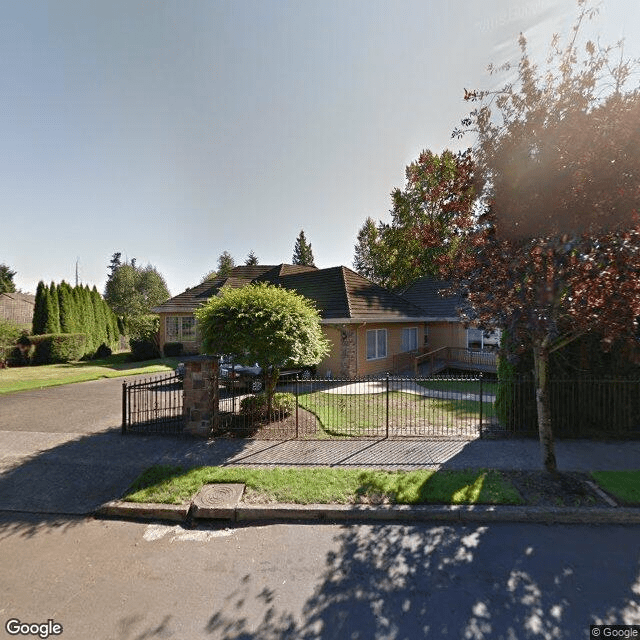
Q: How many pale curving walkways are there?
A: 1